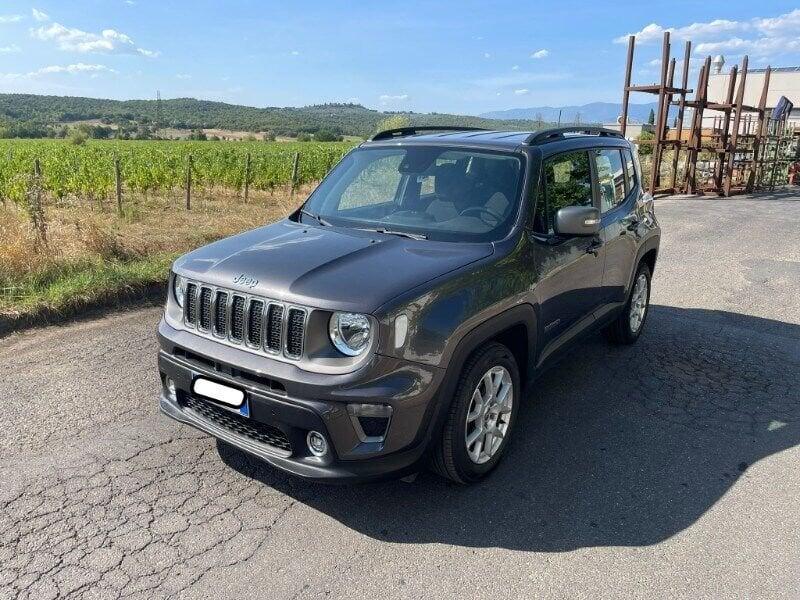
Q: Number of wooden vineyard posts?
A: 5